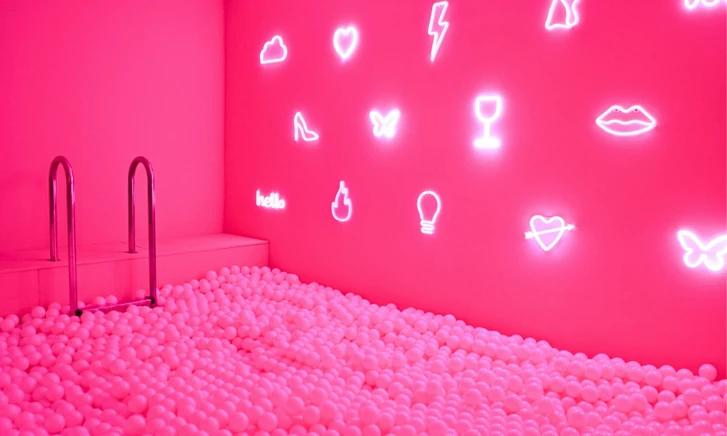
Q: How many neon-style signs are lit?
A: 14